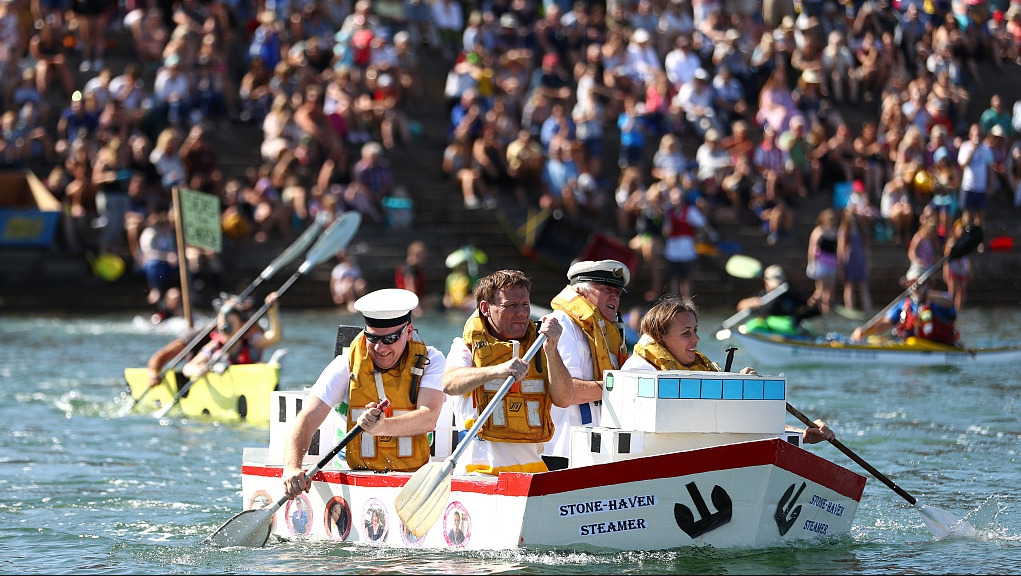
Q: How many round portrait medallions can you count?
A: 6